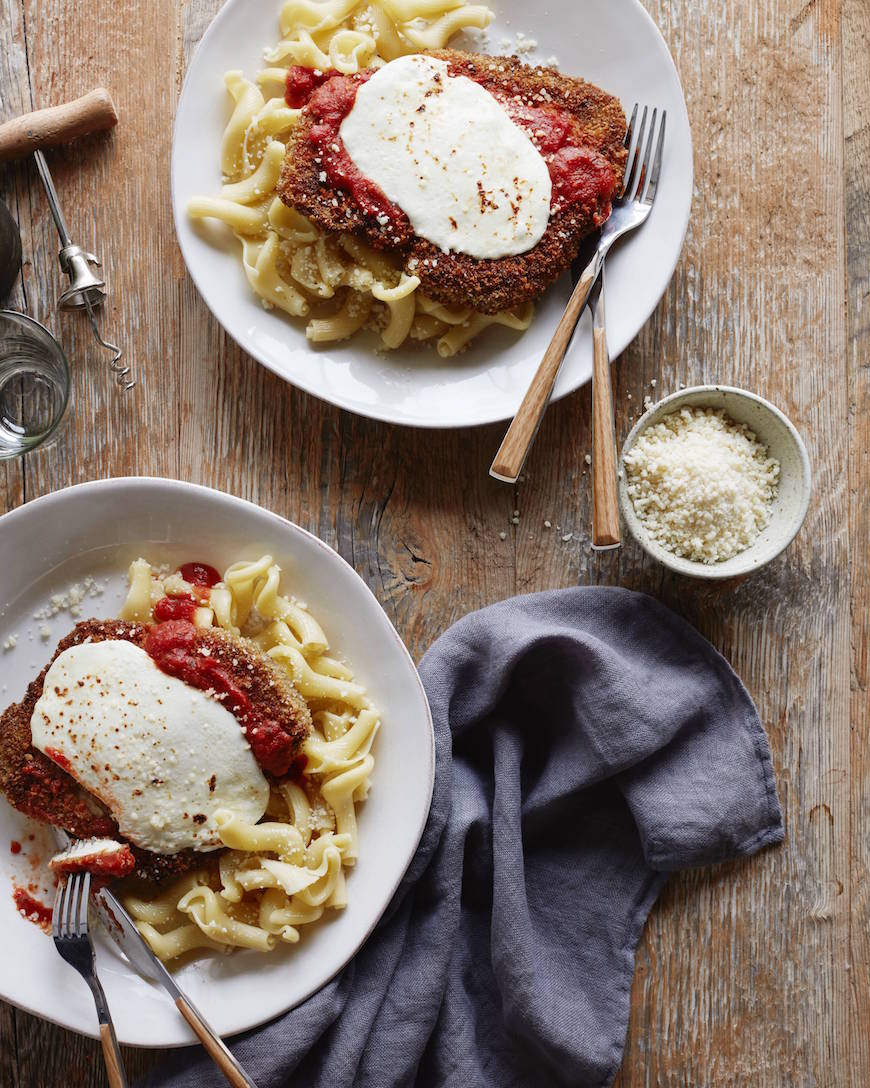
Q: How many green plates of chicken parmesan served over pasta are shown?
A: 0